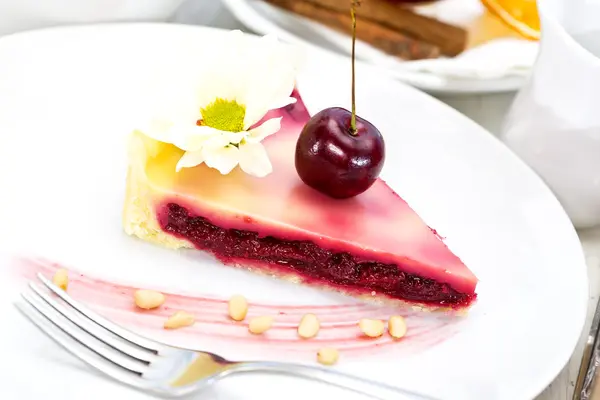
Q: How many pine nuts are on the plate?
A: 9